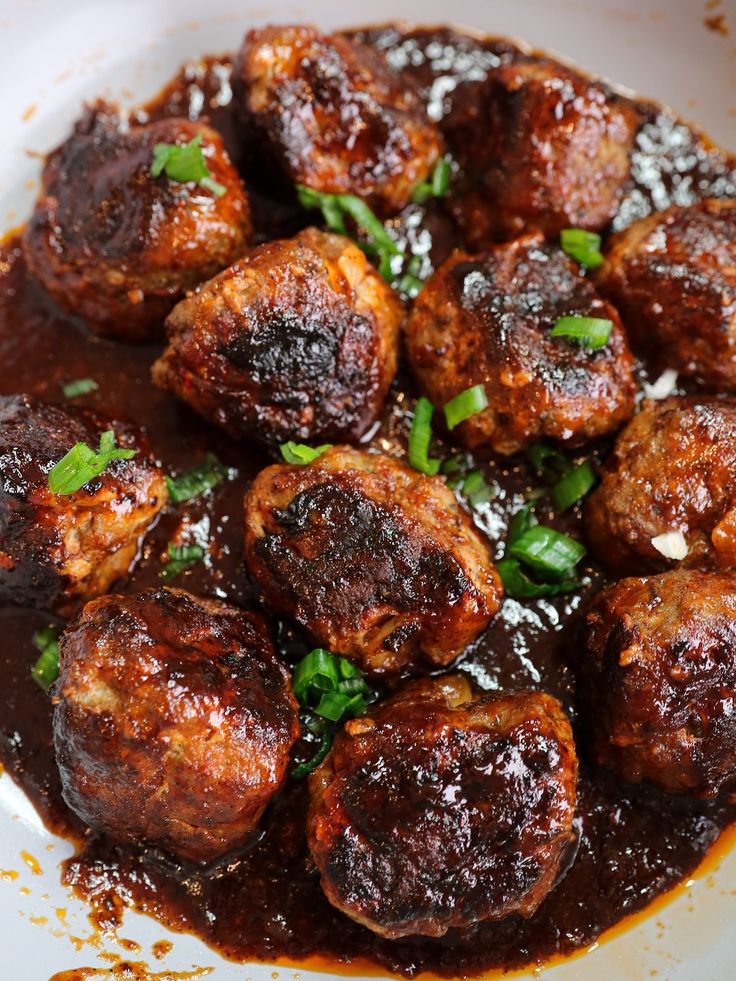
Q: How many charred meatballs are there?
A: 12